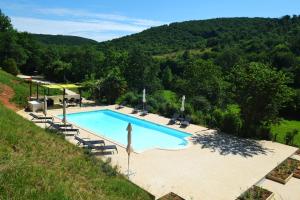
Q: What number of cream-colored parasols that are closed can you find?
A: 5